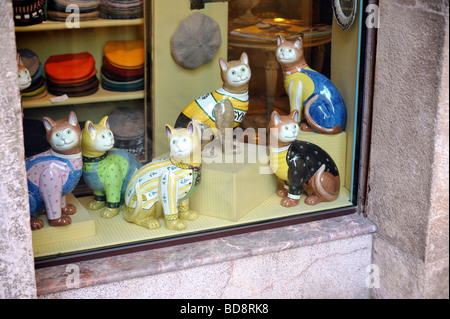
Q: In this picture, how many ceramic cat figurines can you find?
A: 7